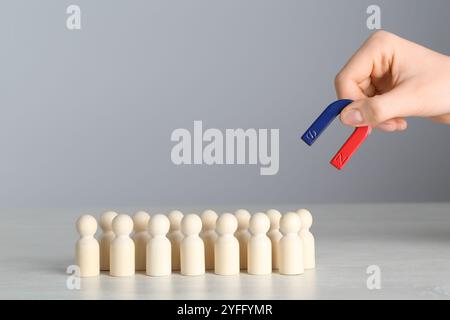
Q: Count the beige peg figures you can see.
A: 14